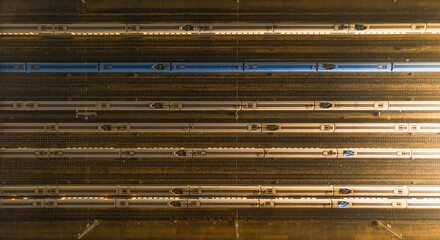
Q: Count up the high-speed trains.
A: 7